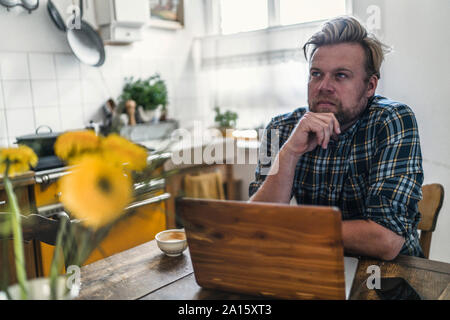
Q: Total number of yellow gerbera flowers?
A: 4